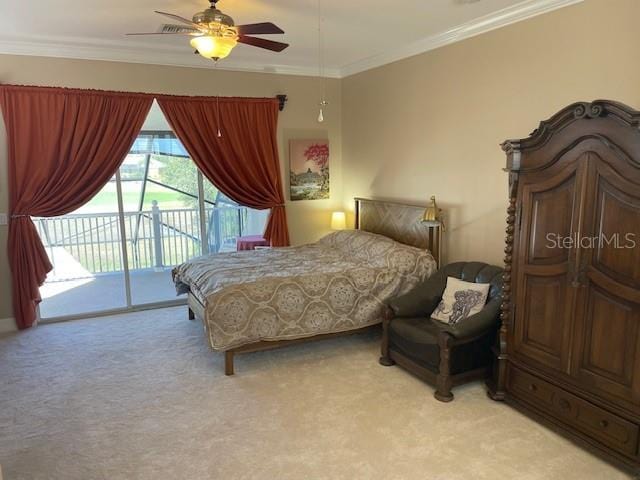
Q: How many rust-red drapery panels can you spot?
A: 2